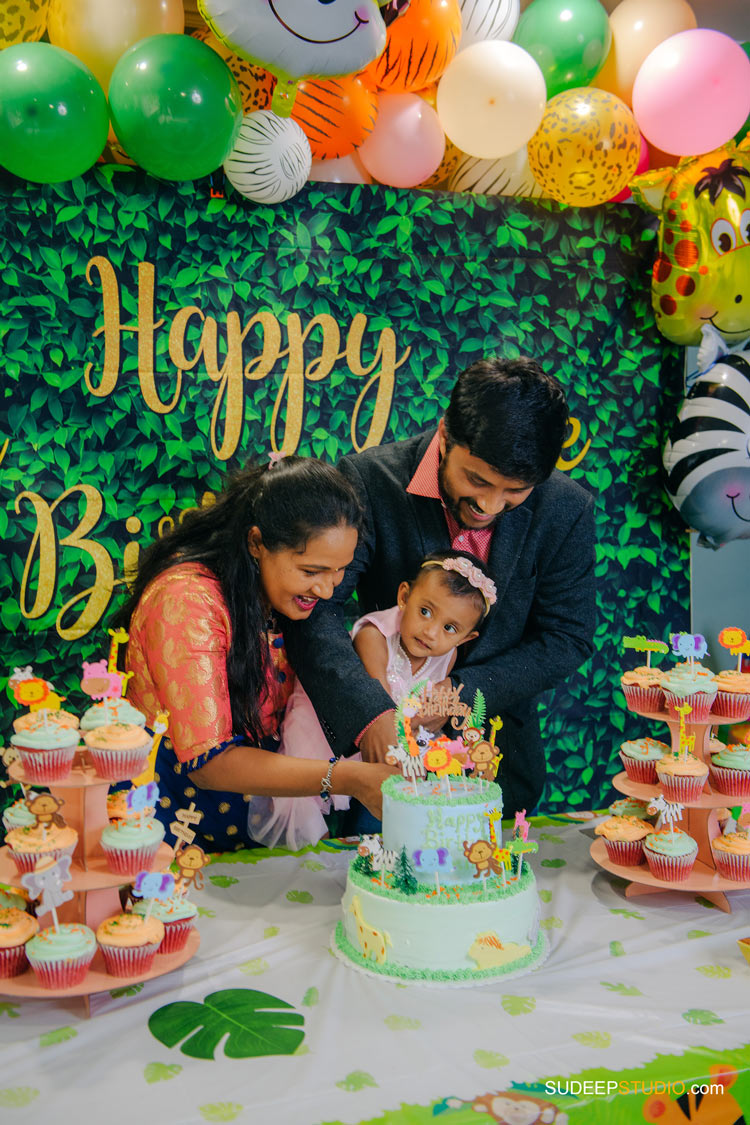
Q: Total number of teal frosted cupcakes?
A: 12